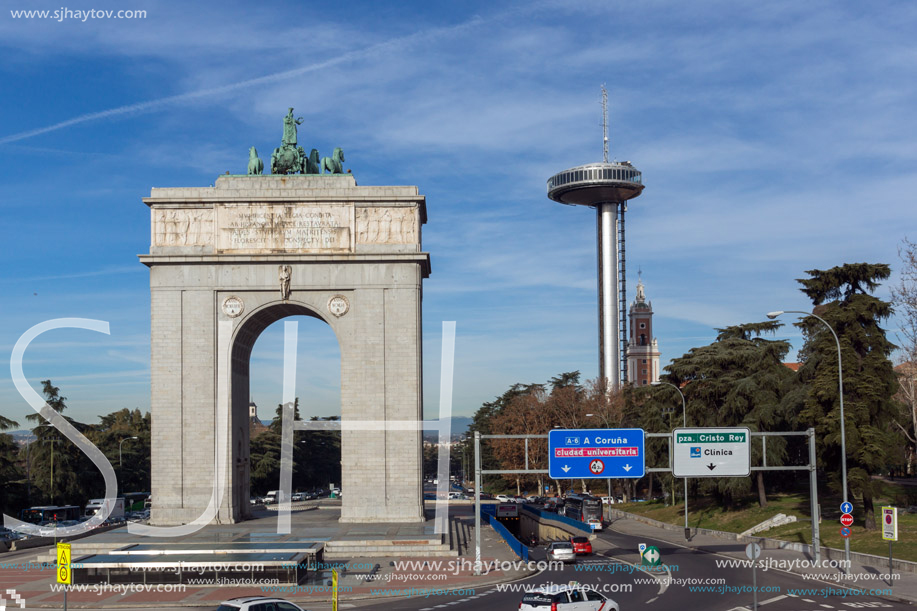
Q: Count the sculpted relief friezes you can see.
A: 2